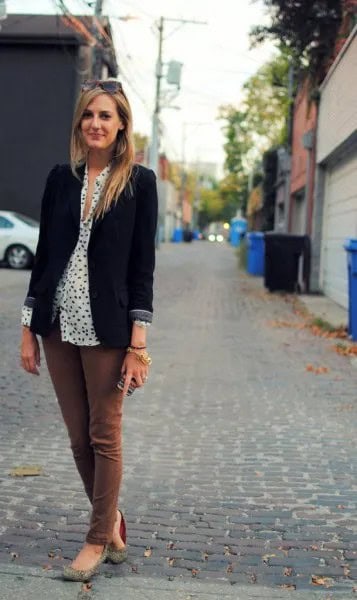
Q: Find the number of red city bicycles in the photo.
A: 0